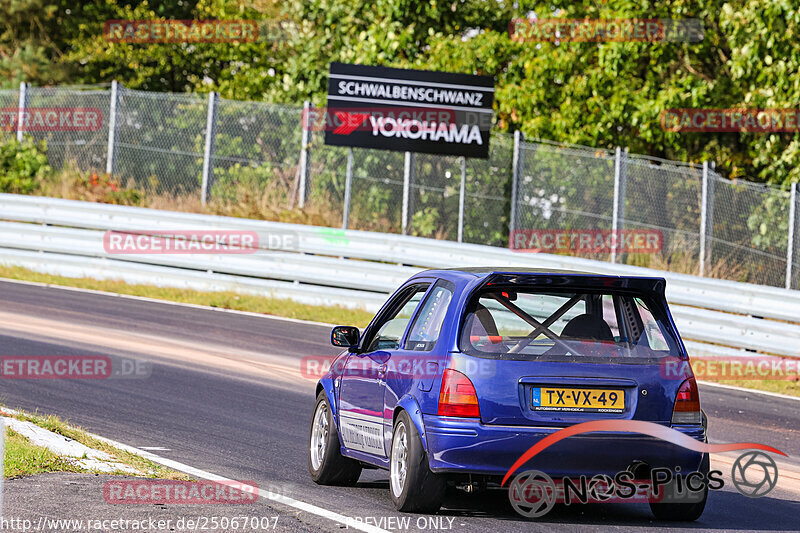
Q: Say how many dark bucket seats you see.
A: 2